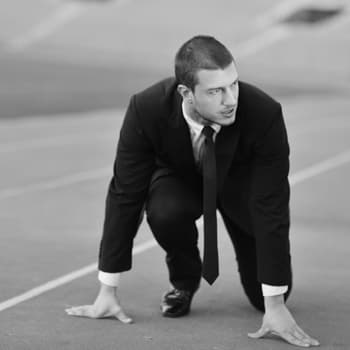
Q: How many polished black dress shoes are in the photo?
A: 1